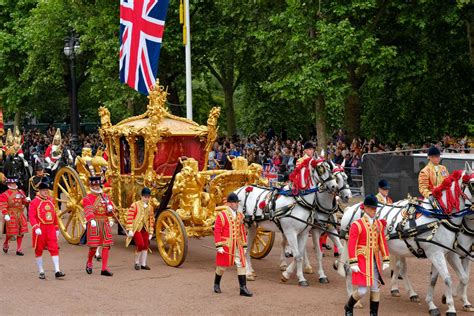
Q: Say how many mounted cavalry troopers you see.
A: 3